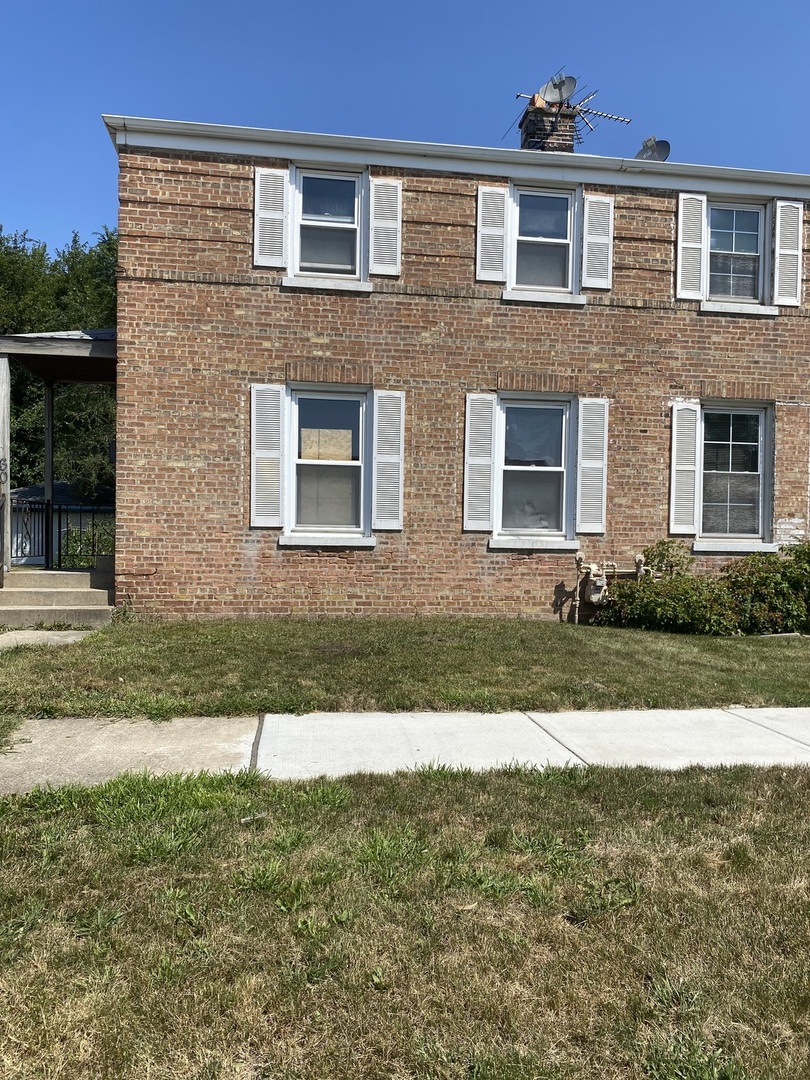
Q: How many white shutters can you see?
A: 11